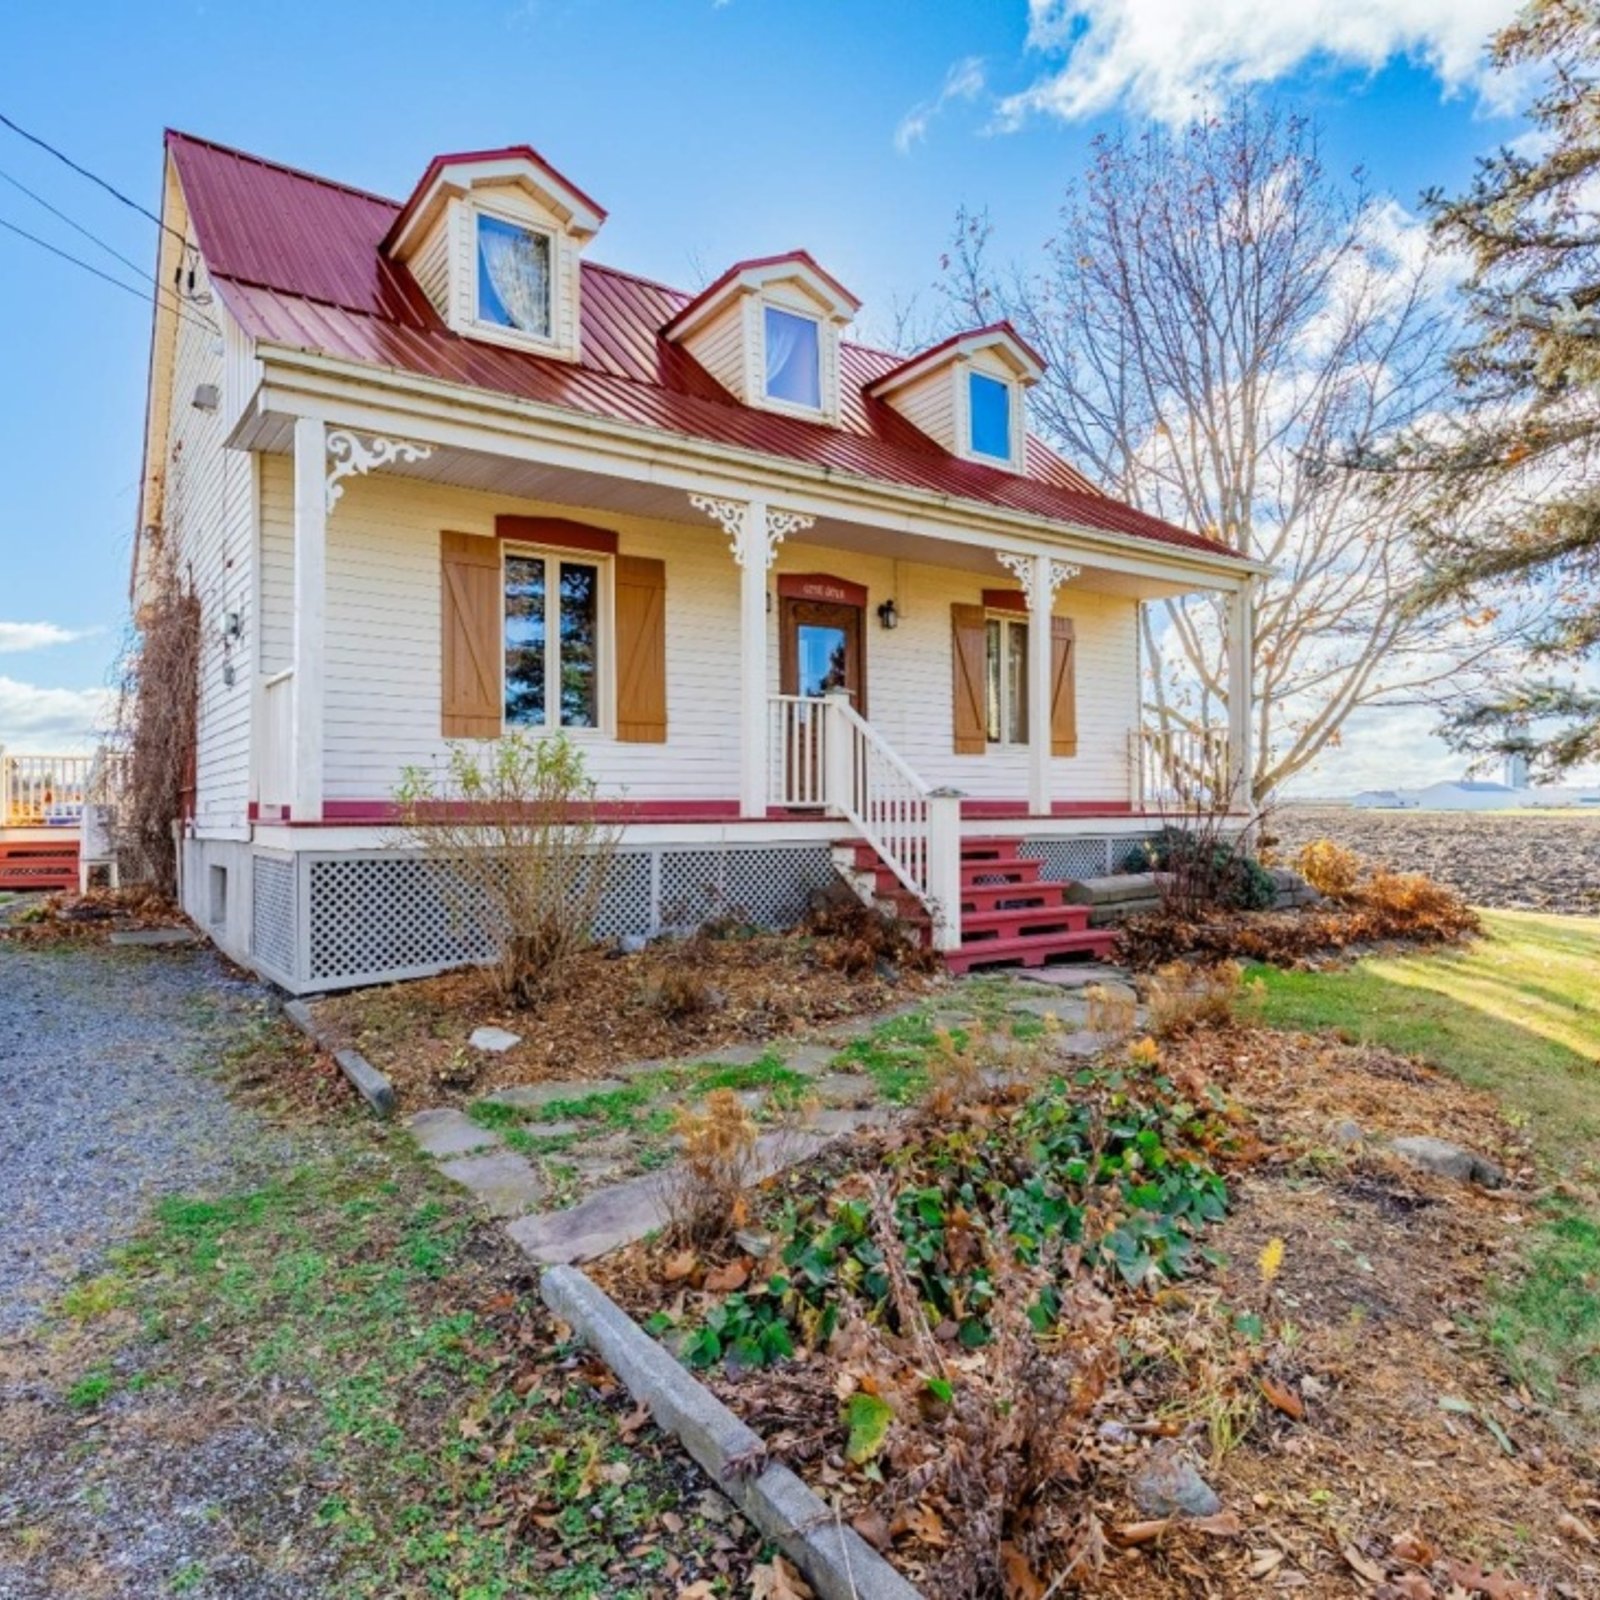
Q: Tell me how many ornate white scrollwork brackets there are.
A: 5